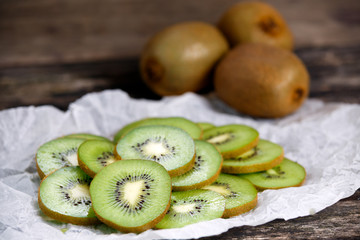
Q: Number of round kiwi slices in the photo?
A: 14